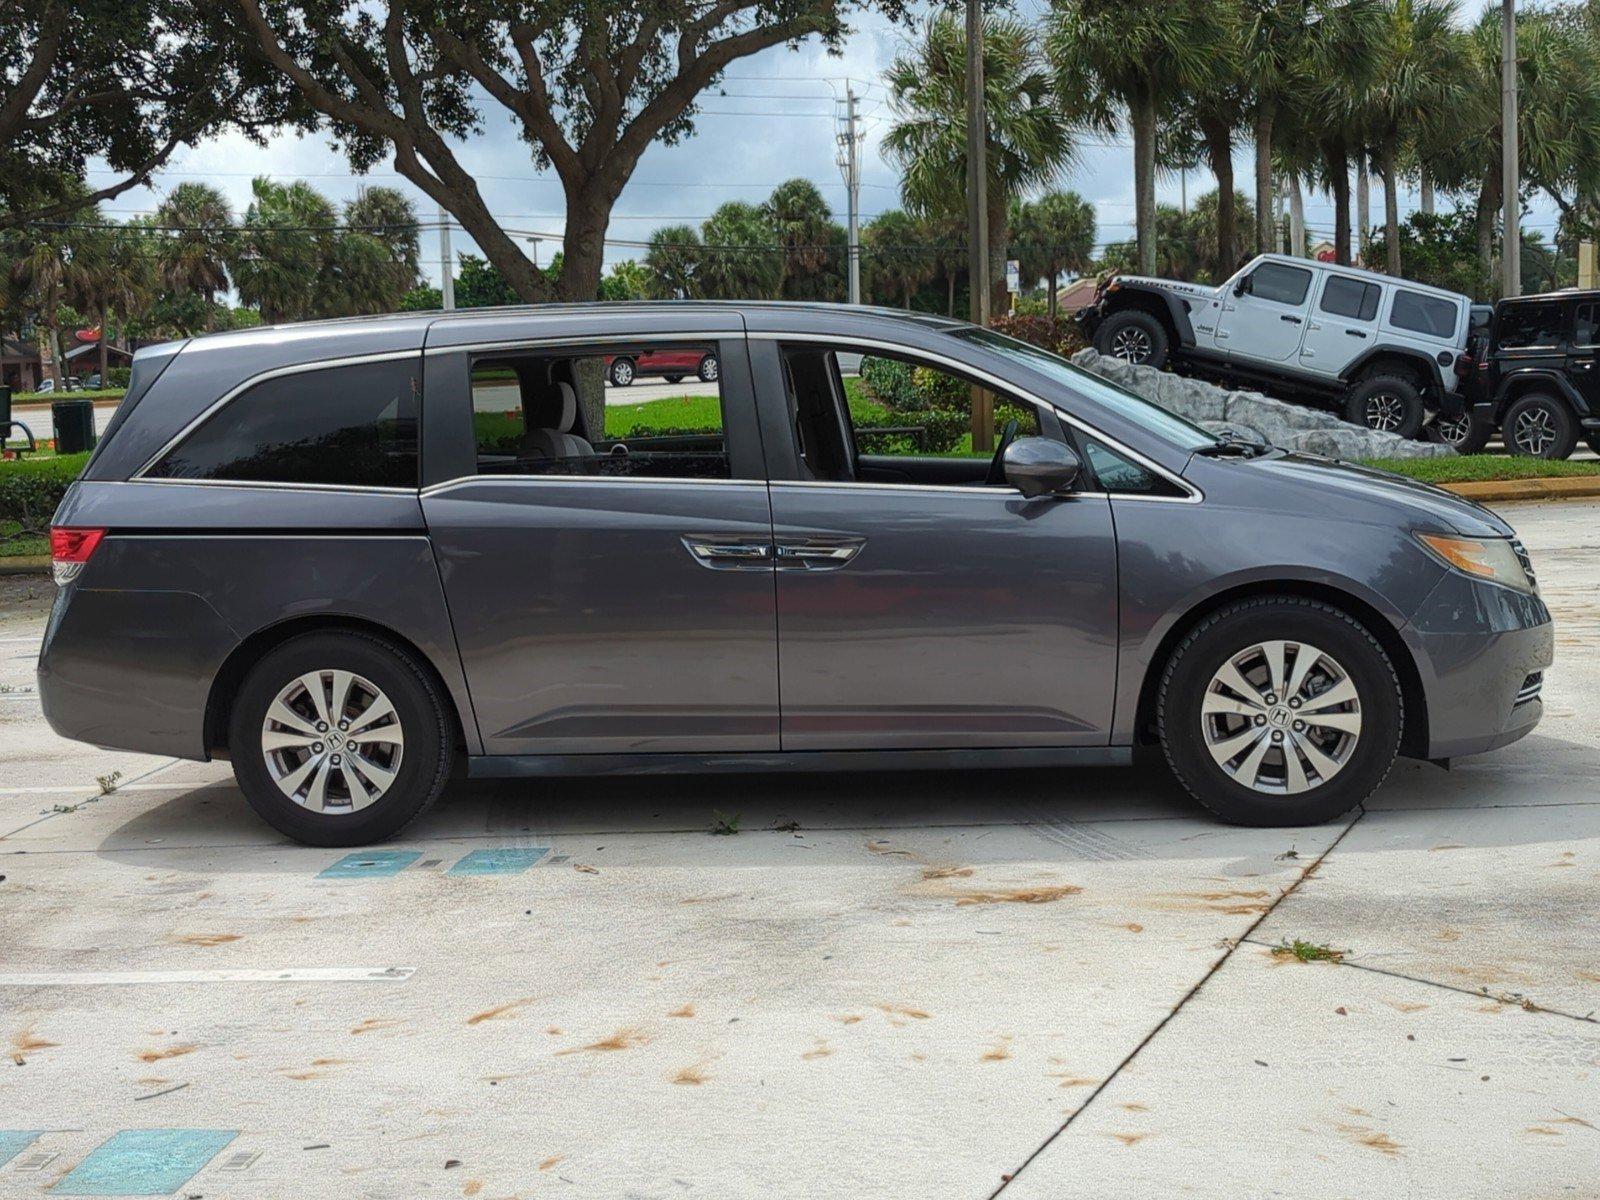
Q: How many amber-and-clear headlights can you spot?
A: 1